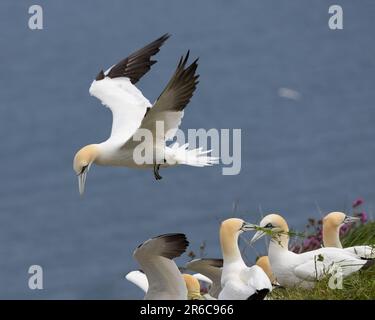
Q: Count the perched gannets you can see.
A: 5